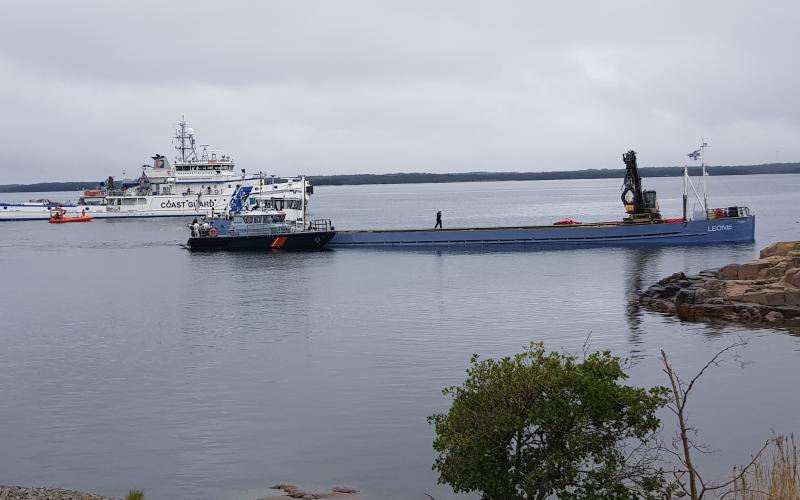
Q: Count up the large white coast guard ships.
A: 1